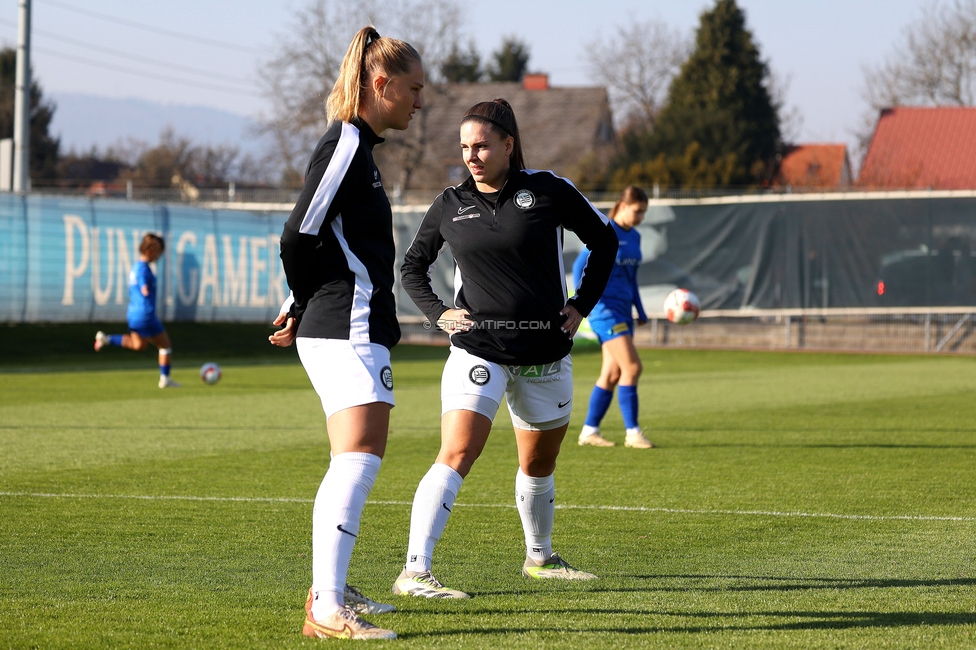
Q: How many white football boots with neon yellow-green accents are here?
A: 2